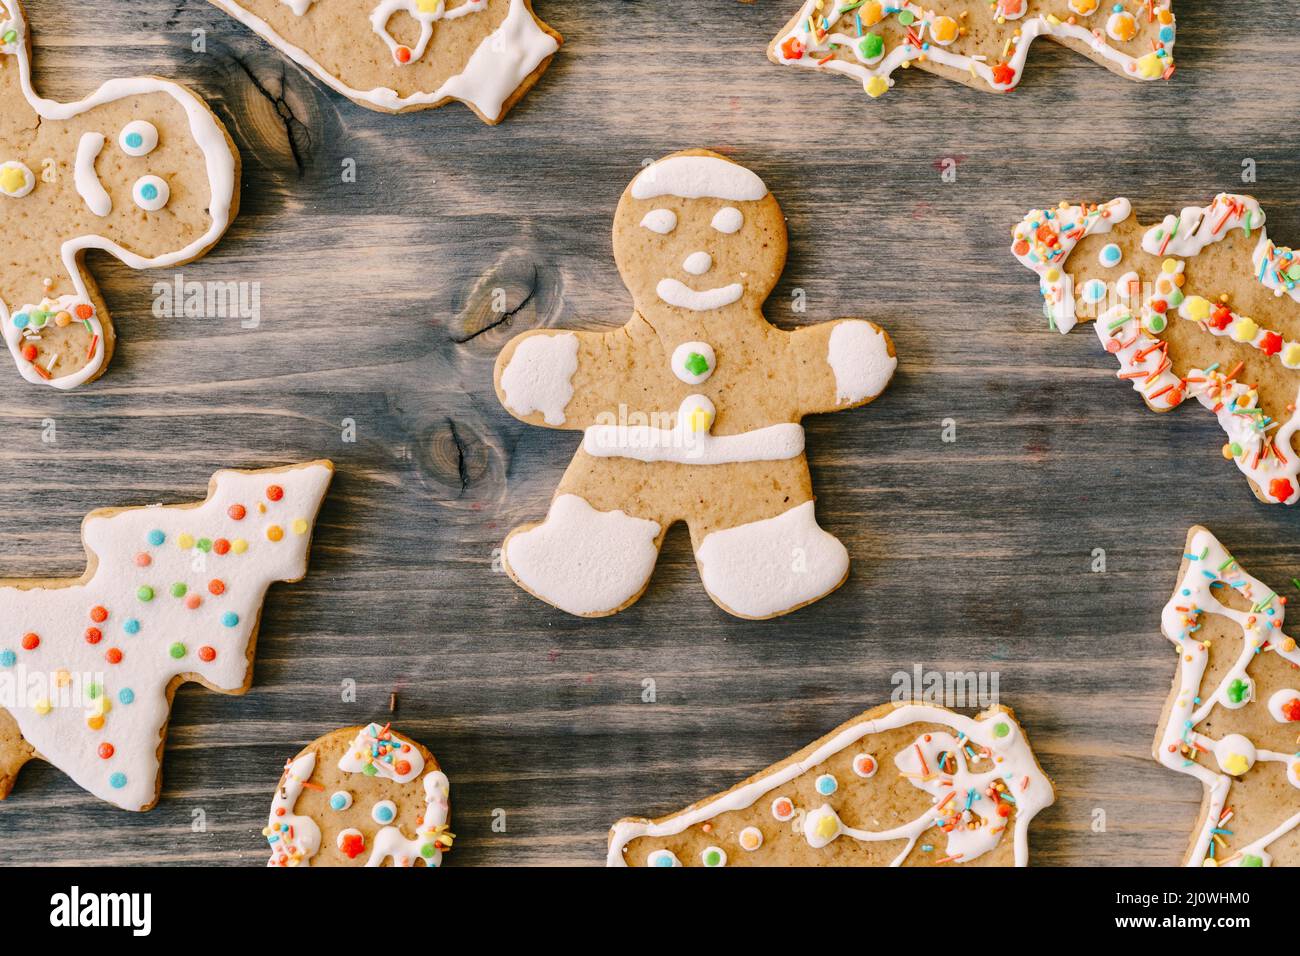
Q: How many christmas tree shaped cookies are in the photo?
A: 4